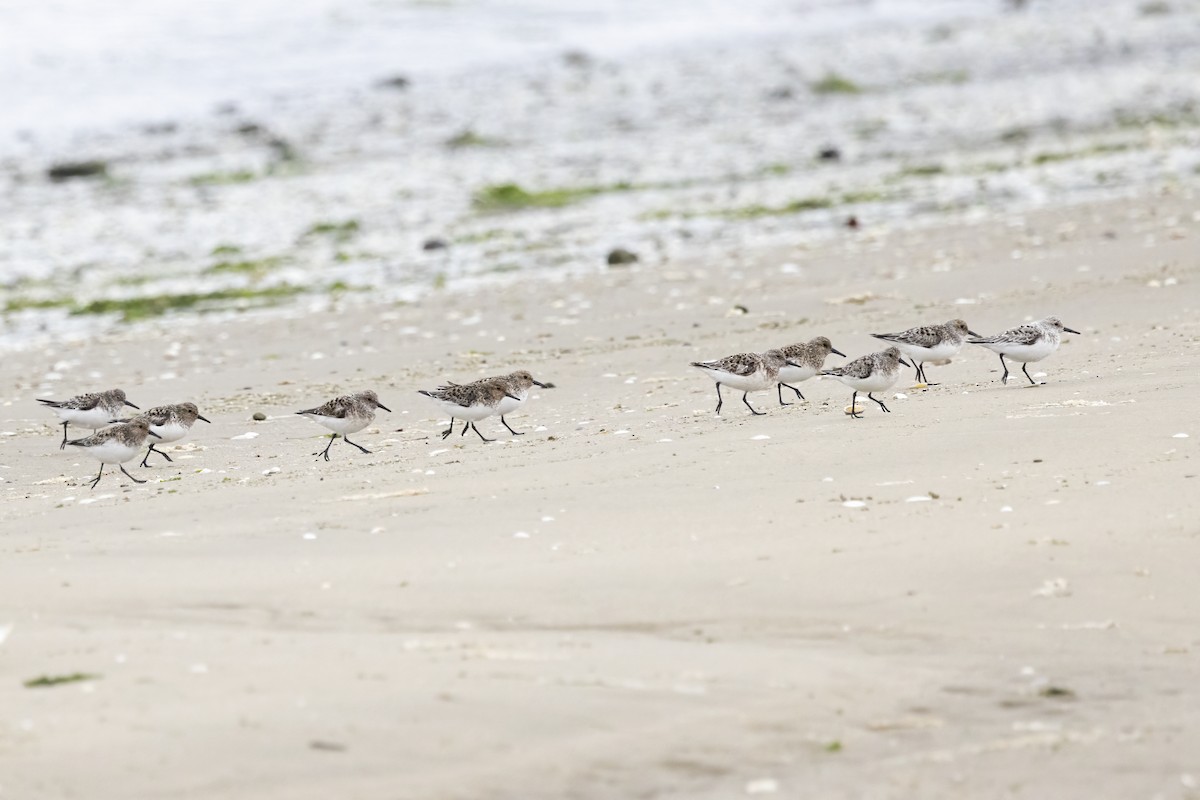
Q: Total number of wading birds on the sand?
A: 11